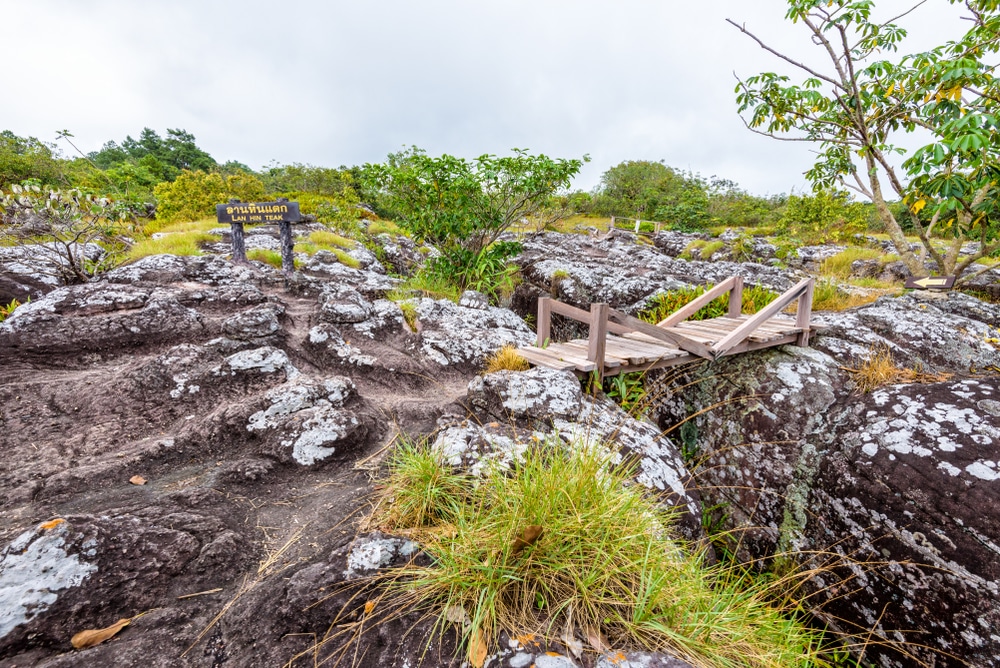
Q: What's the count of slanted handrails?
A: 4